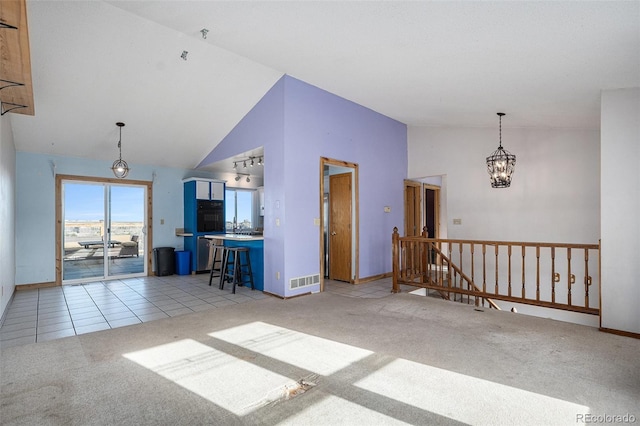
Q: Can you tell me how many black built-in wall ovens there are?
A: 1